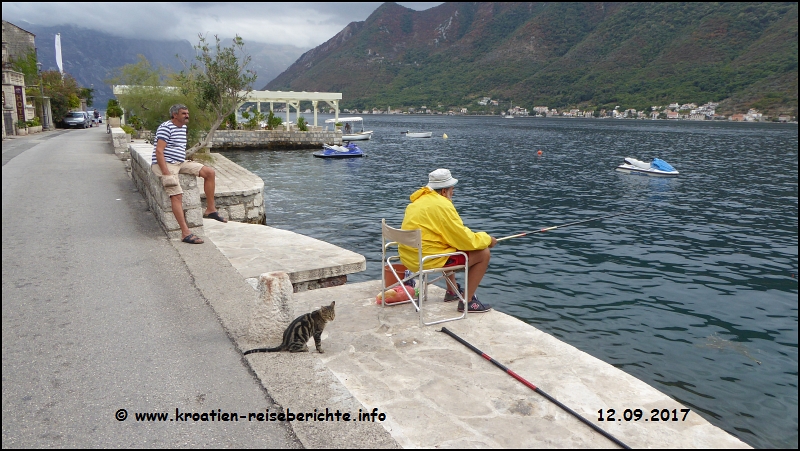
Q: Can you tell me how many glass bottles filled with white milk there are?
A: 0